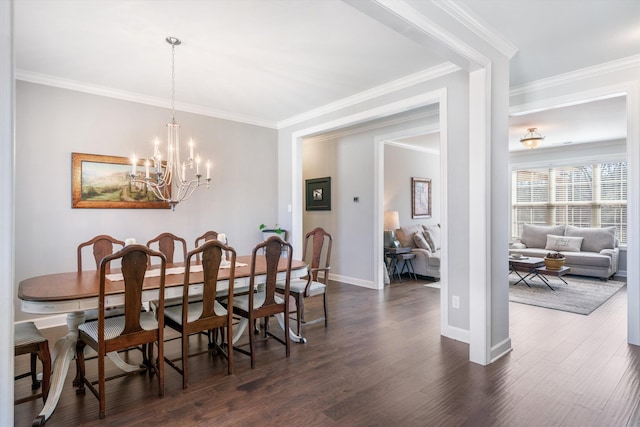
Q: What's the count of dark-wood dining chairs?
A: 8